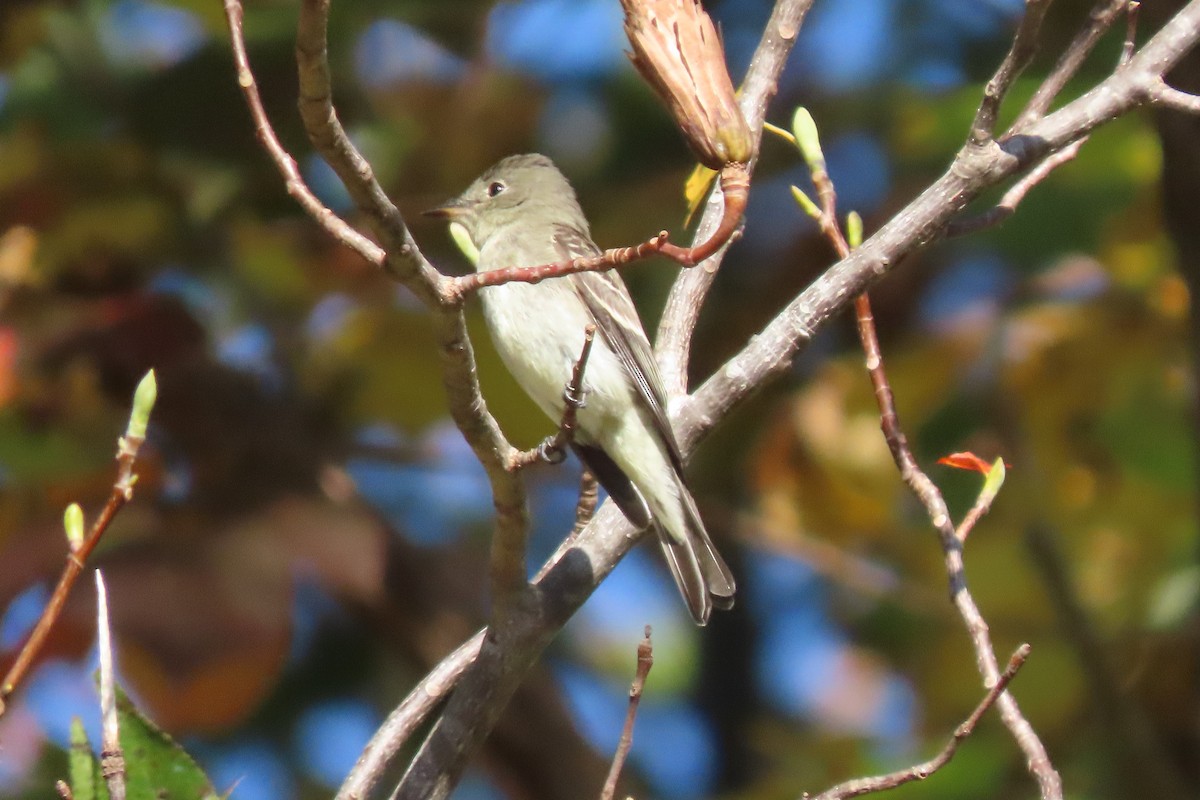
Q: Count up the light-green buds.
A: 7